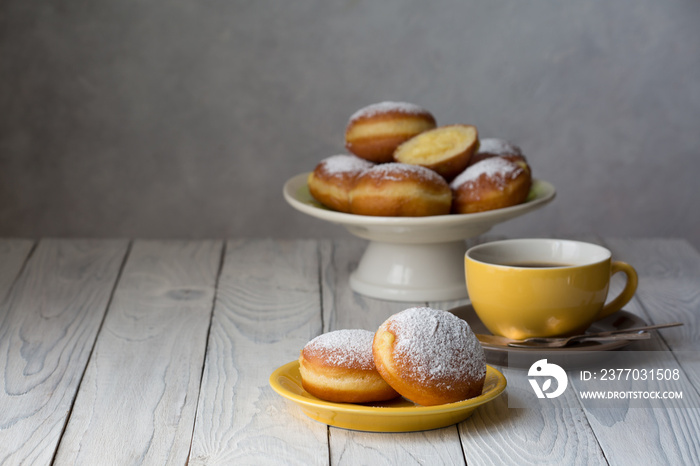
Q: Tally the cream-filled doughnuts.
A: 8